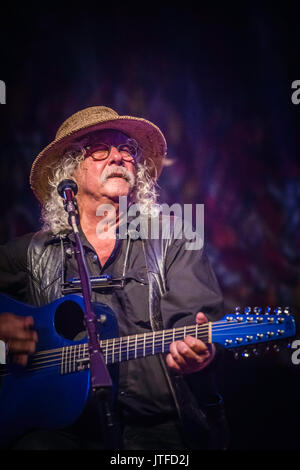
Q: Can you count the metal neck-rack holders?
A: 1